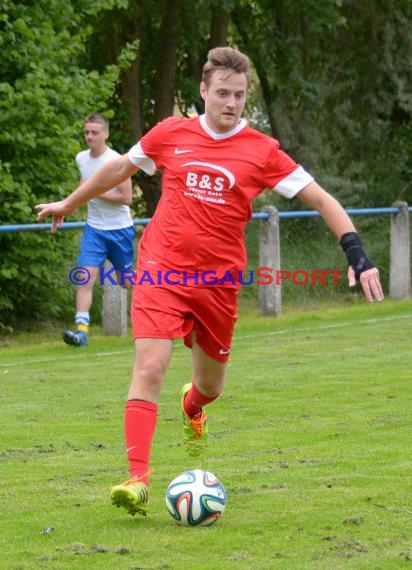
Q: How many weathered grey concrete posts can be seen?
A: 3